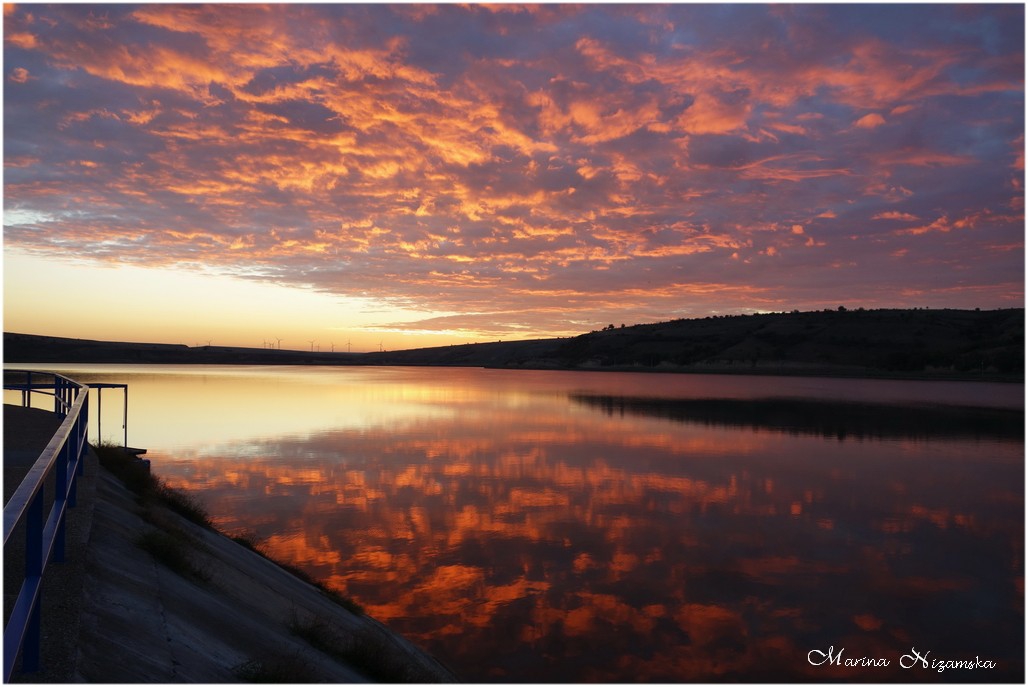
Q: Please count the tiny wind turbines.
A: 11